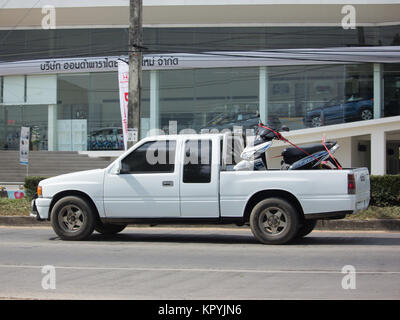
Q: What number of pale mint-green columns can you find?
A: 4